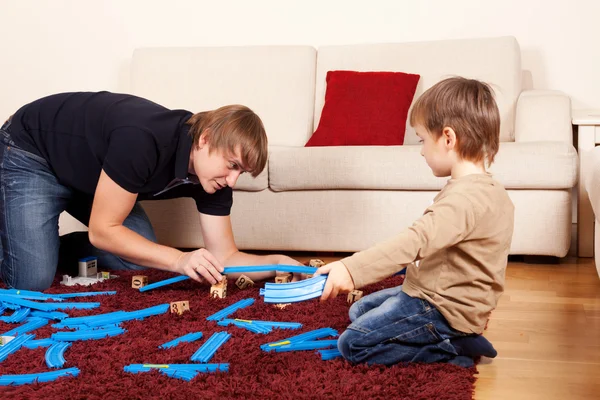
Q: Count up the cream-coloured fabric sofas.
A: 1